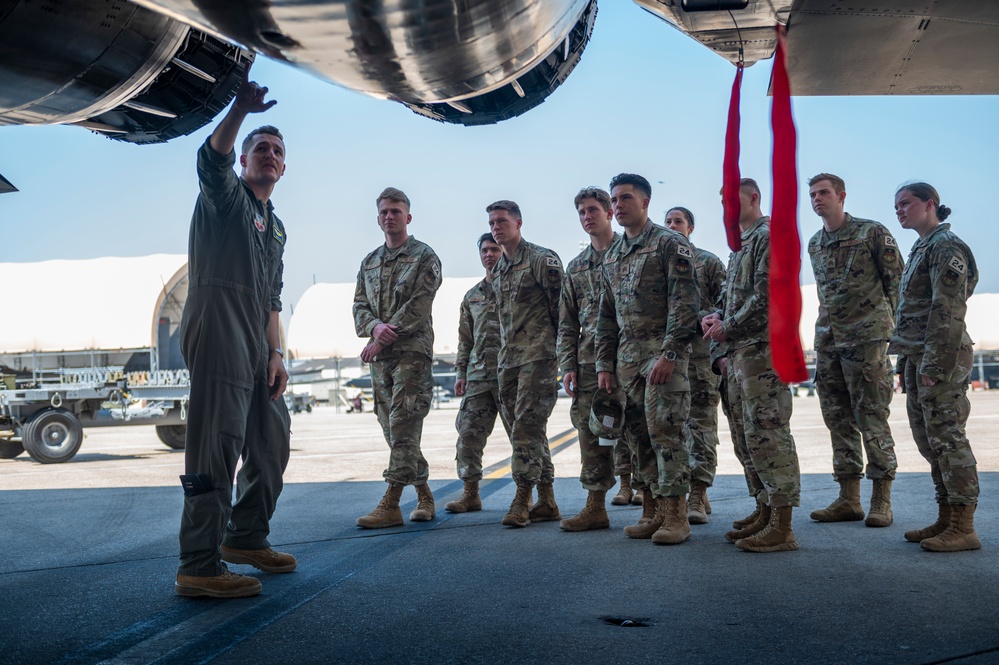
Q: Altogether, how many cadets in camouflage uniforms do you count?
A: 9